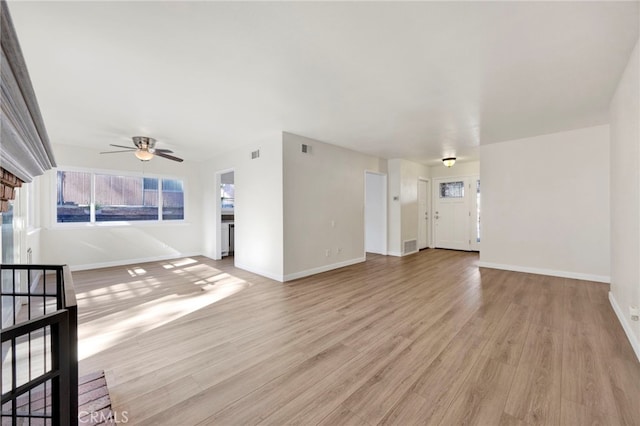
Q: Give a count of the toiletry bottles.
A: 0